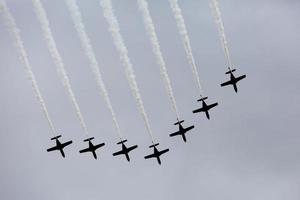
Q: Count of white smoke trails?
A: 7